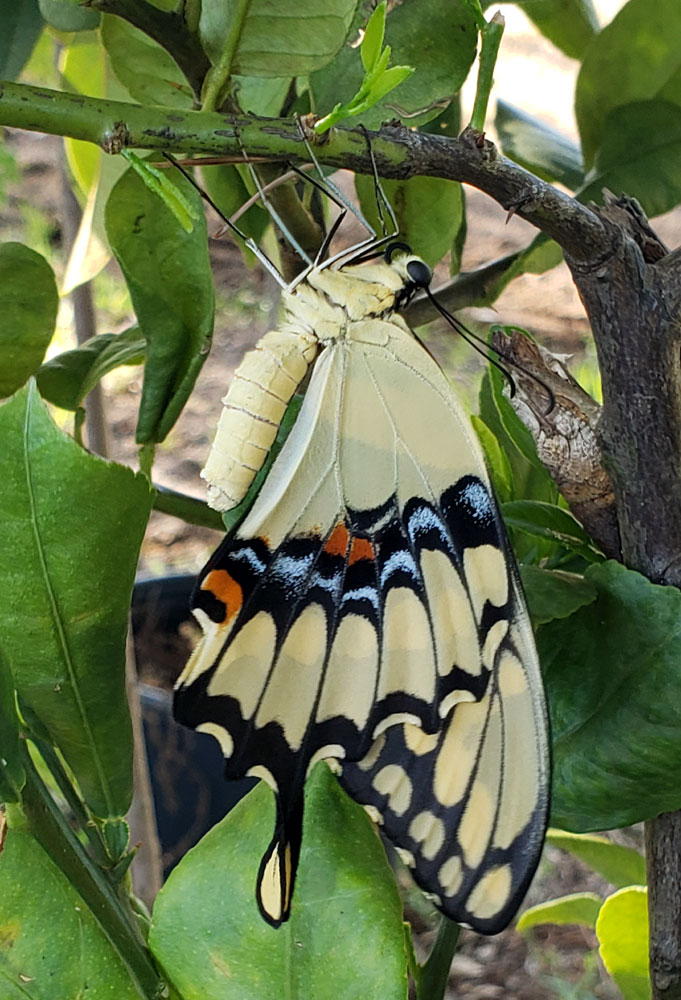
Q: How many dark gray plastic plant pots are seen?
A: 1